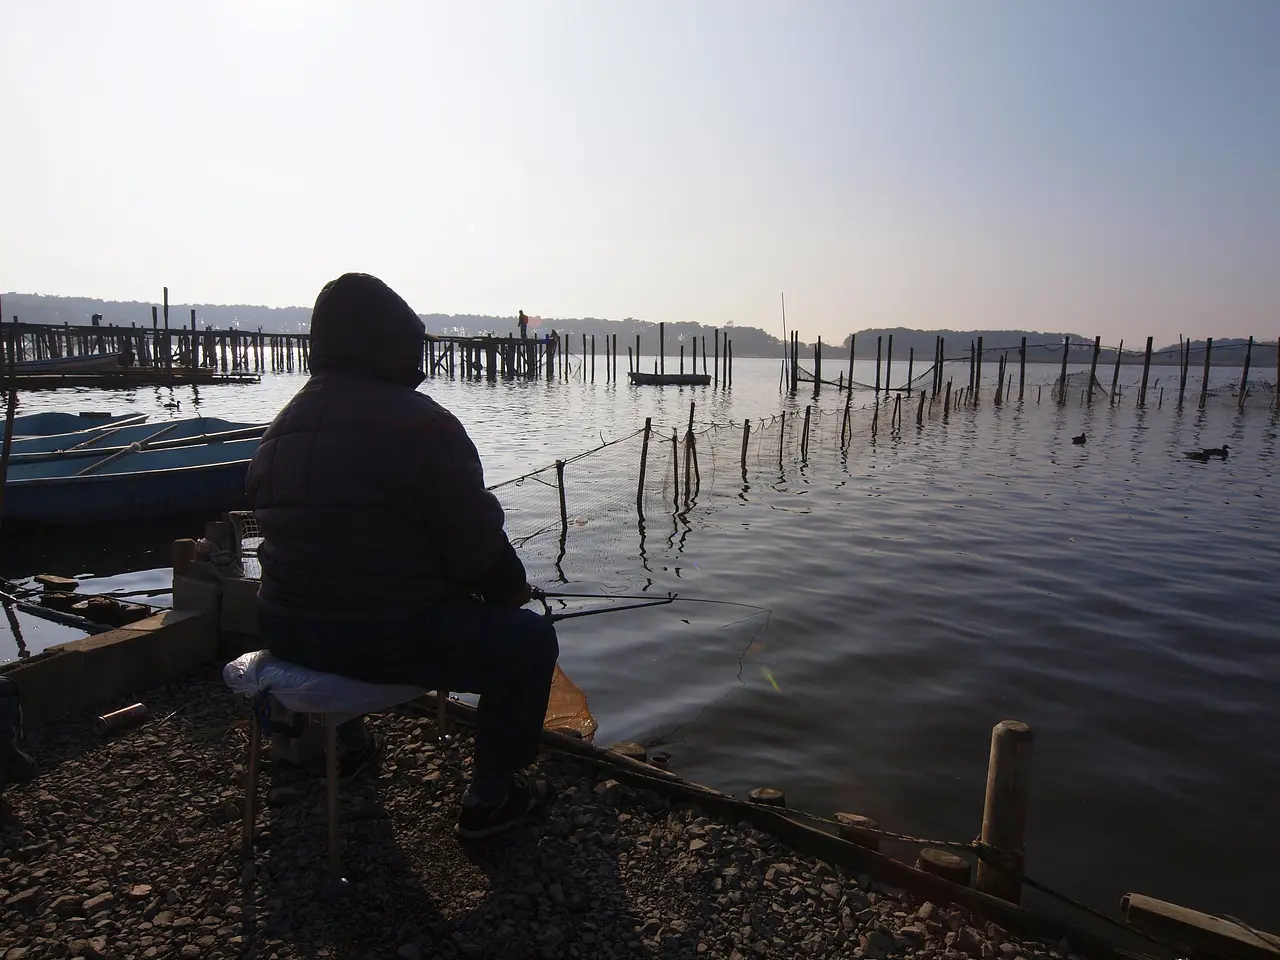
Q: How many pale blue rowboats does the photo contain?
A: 3